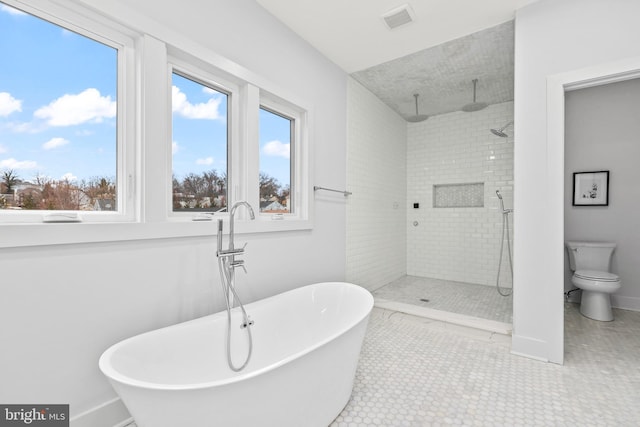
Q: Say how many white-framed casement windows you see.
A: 3